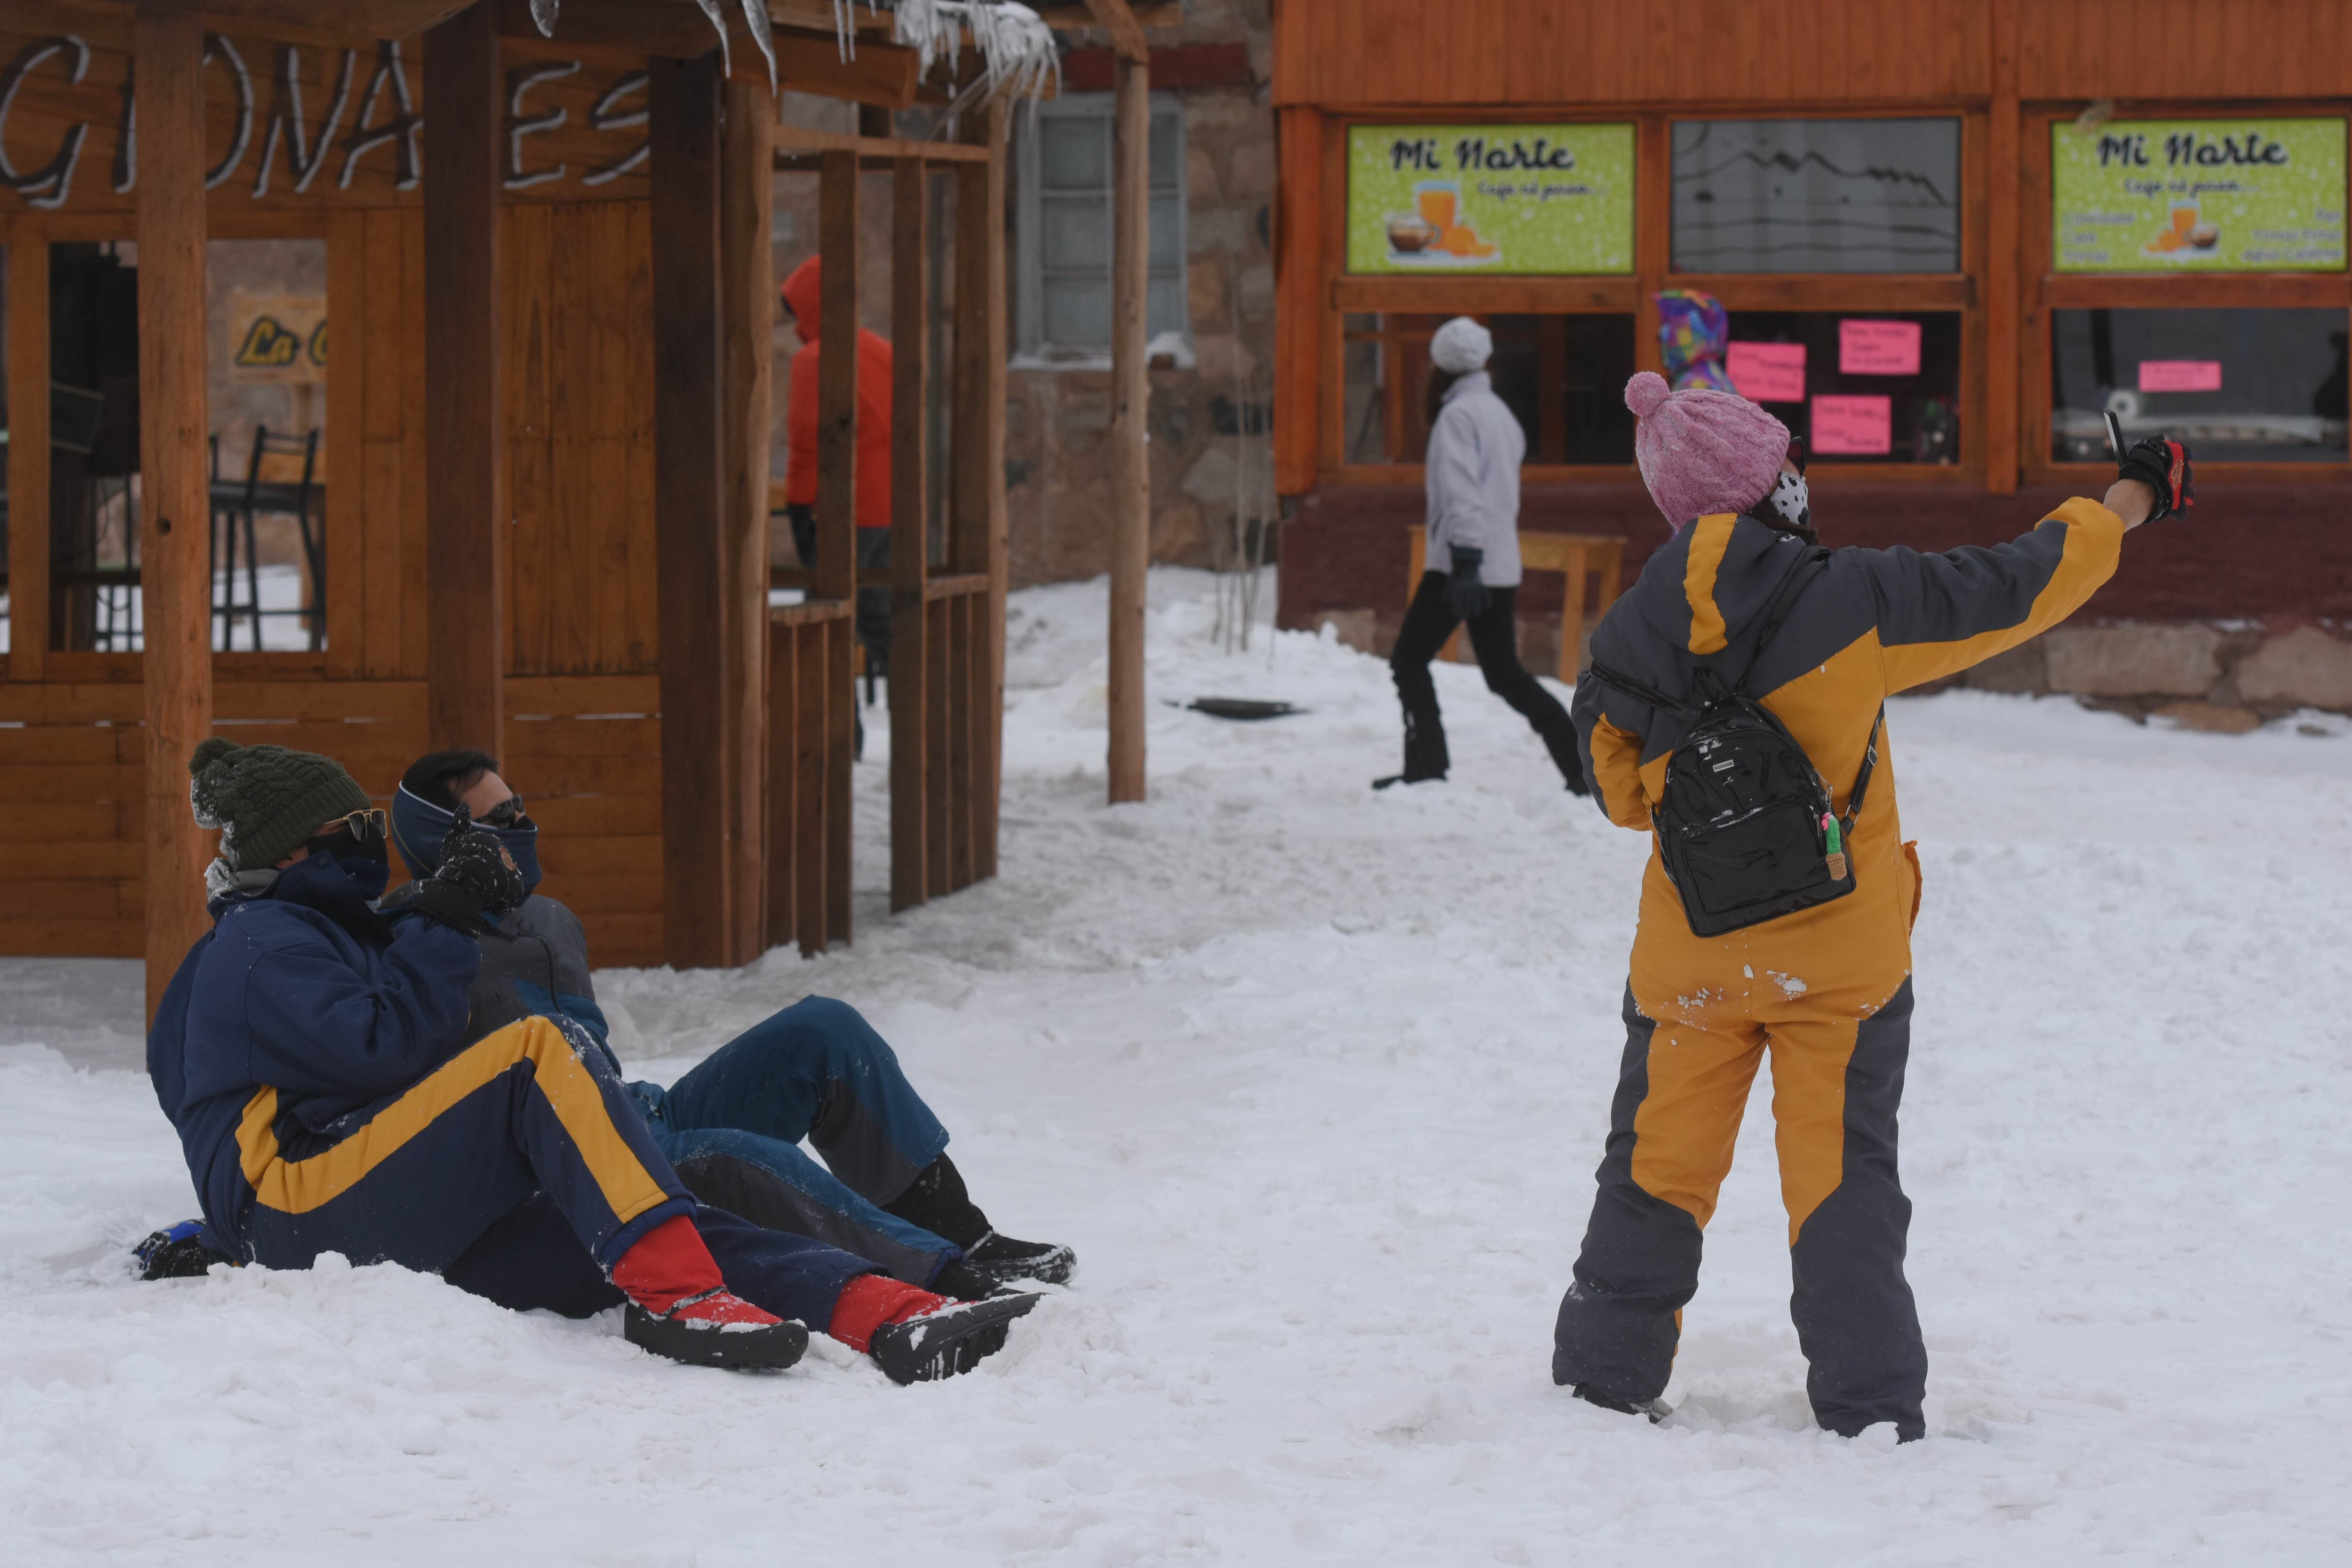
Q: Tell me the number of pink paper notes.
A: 4